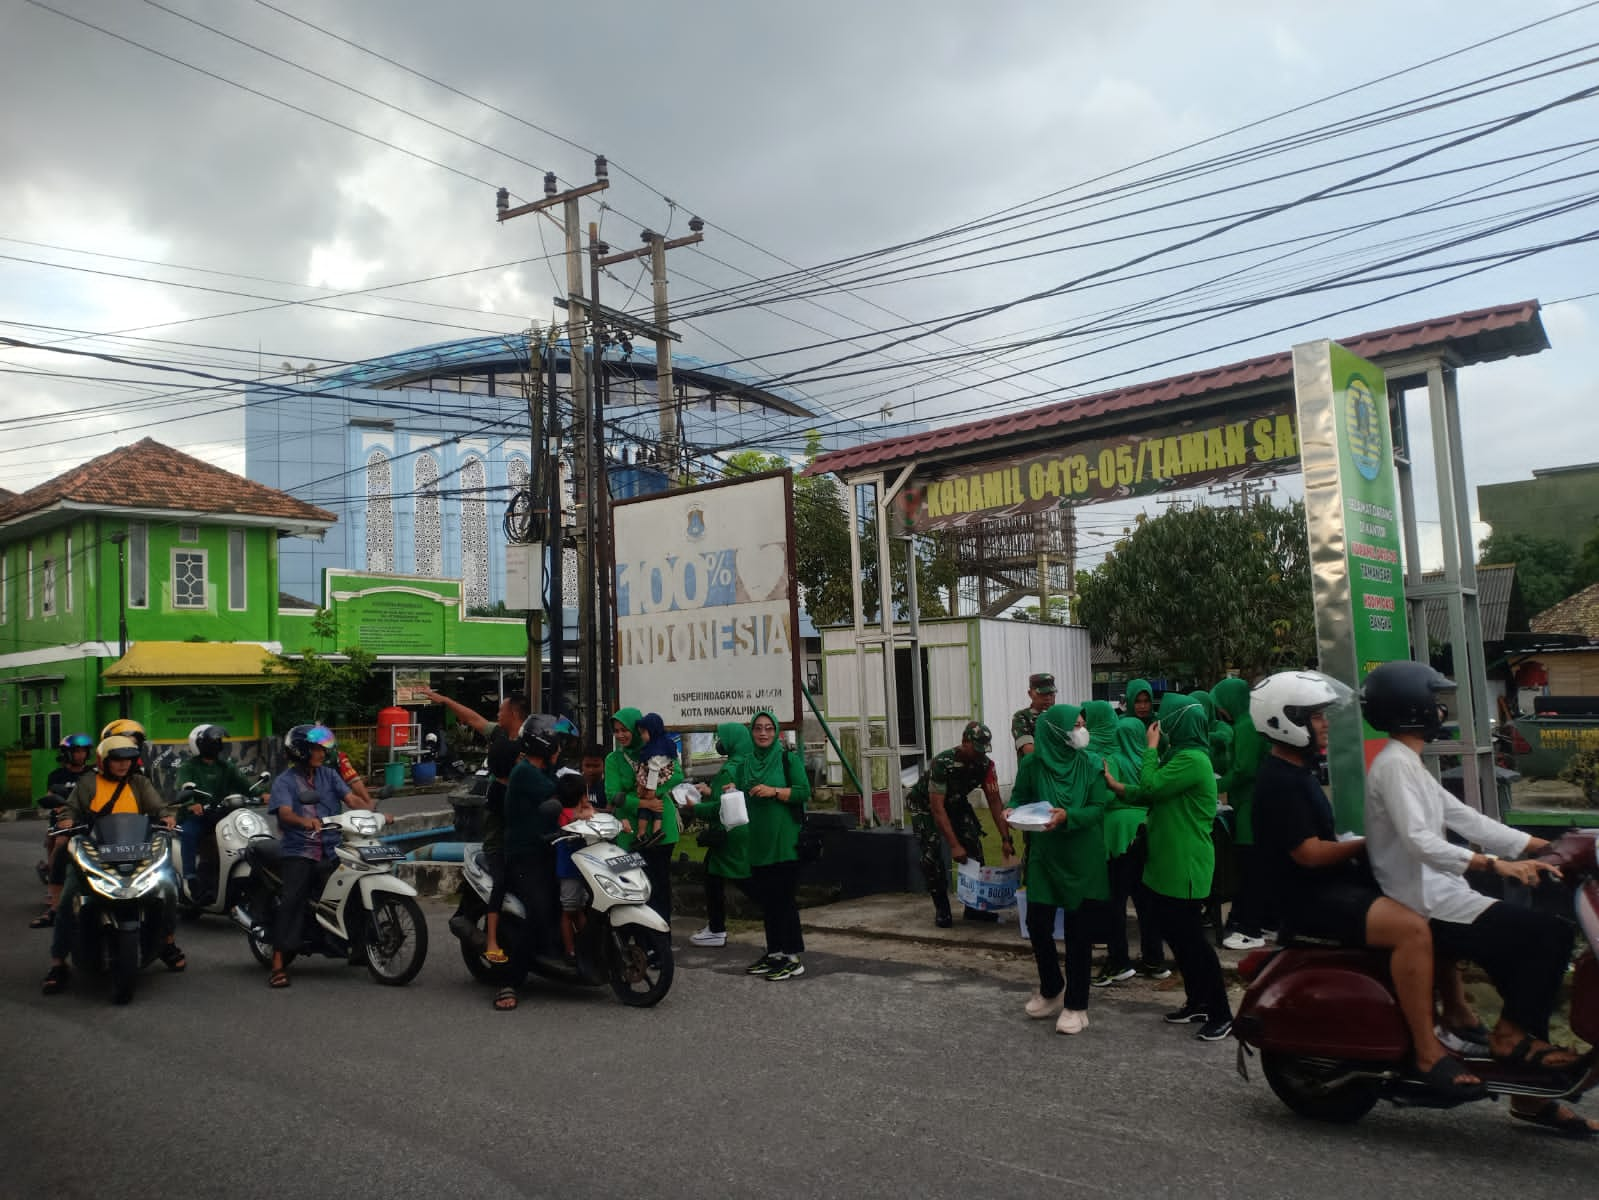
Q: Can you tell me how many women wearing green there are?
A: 10